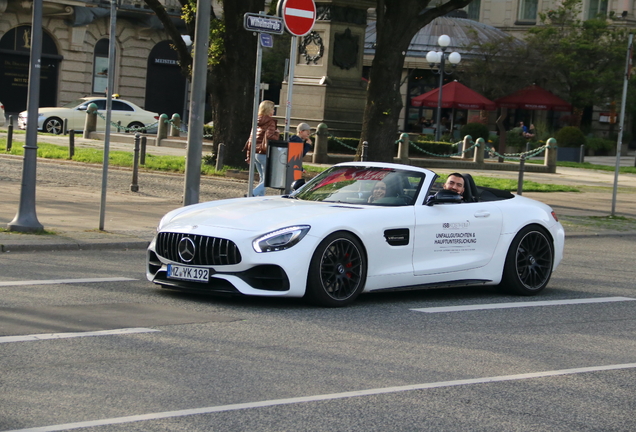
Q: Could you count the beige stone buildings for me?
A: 2